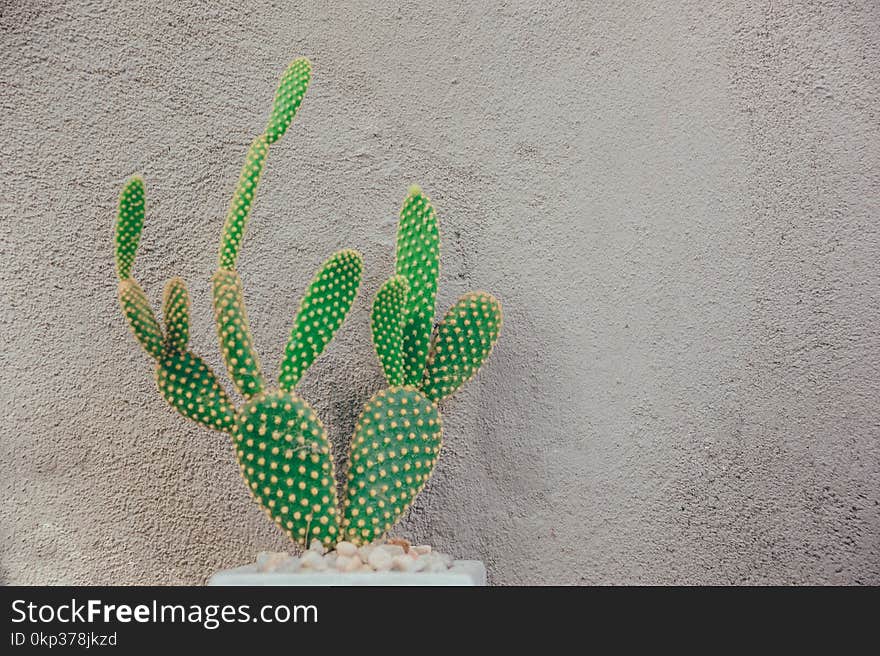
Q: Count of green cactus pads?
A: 13